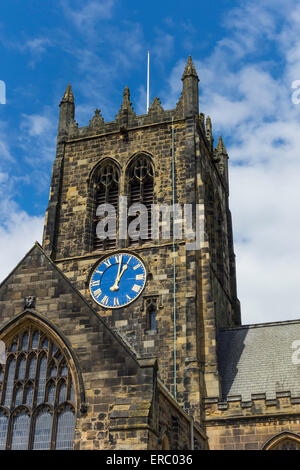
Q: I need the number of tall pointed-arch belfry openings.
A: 2